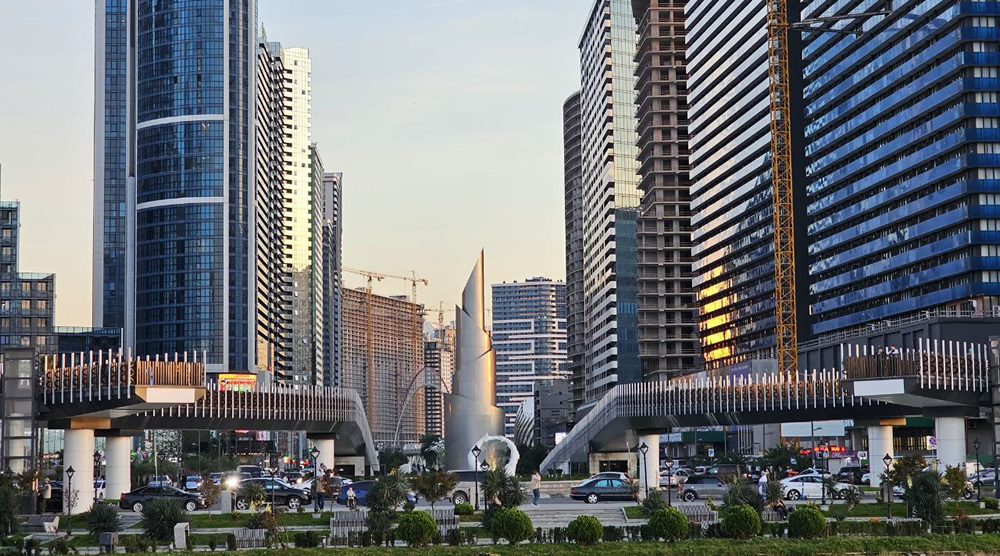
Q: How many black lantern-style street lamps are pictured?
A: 13